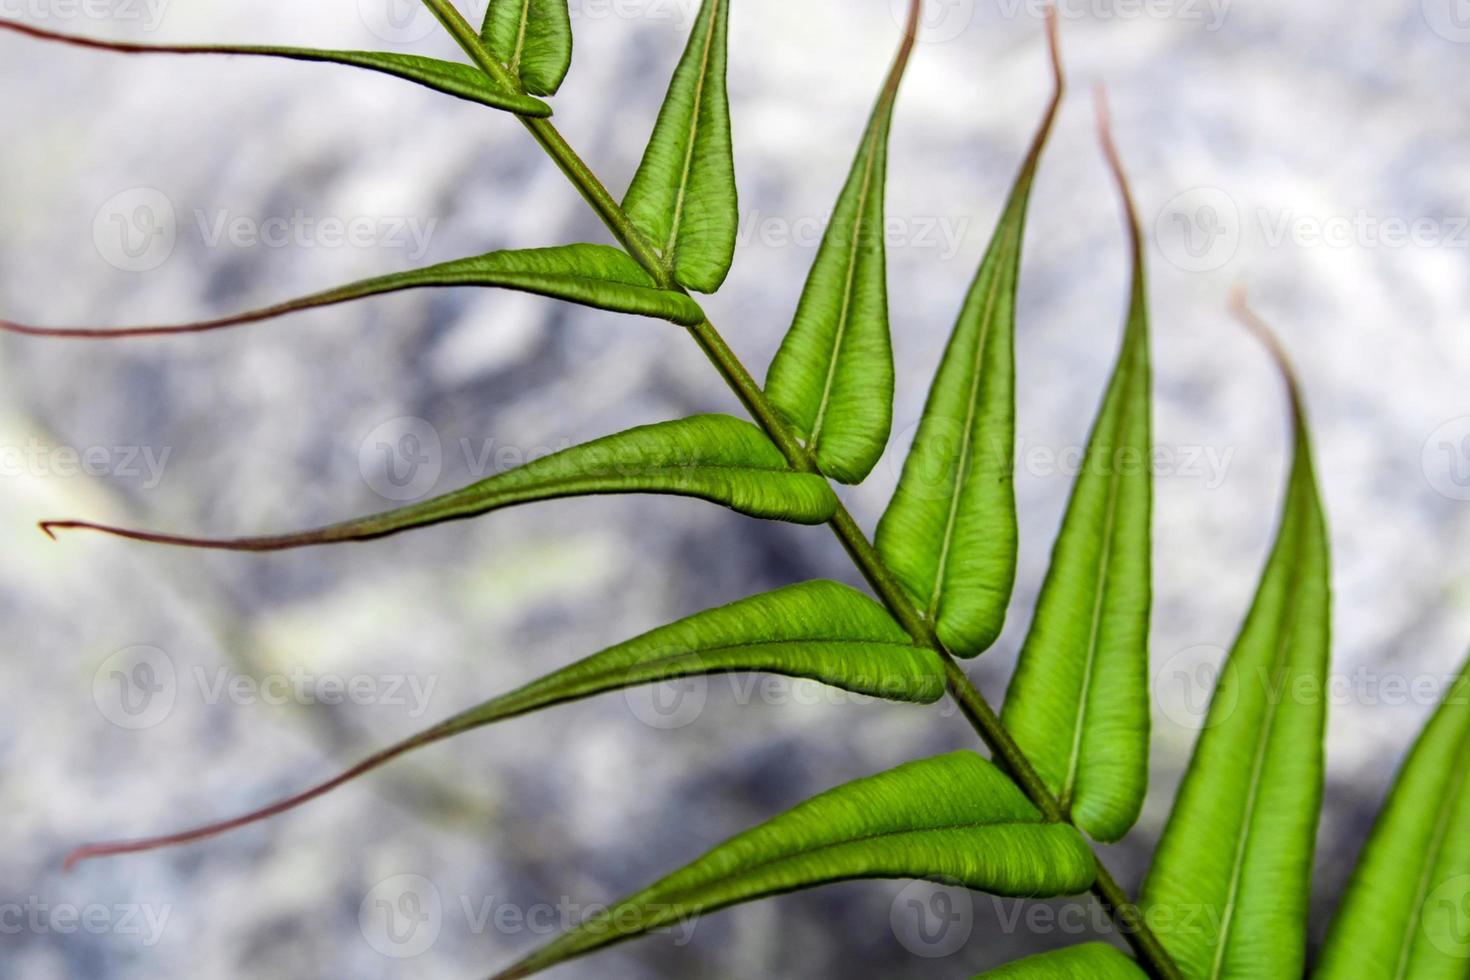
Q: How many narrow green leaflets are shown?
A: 13